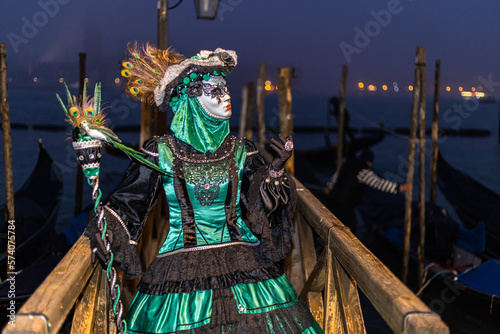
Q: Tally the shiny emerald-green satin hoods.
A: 1